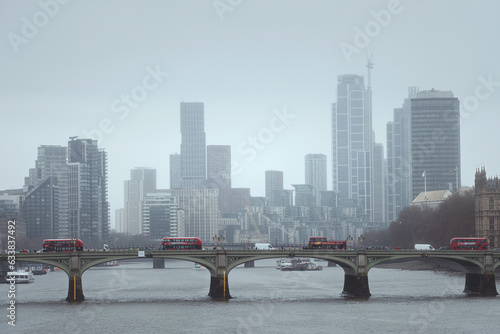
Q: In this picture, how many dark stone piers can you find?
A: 4